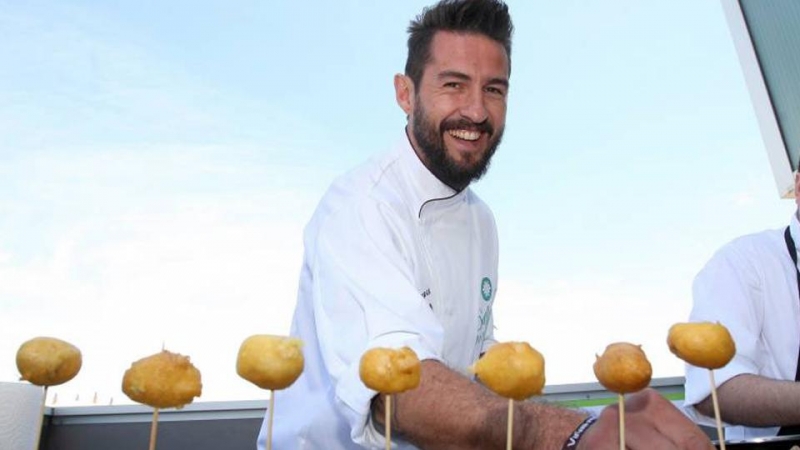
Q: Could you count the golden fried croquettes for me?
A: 7